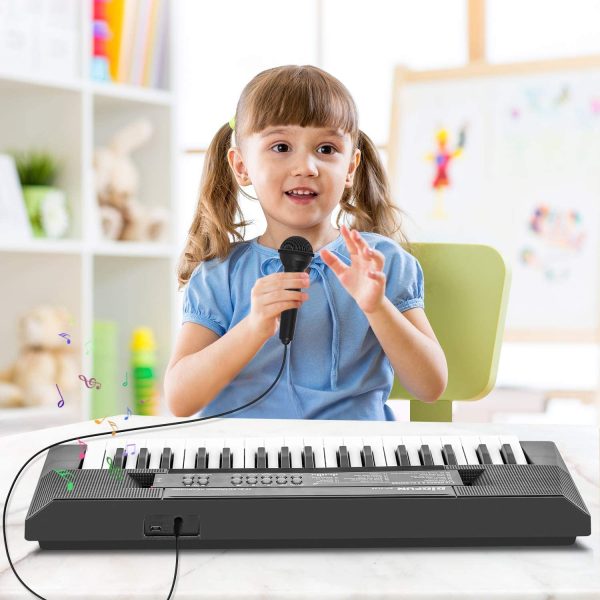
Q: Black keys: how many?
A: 15